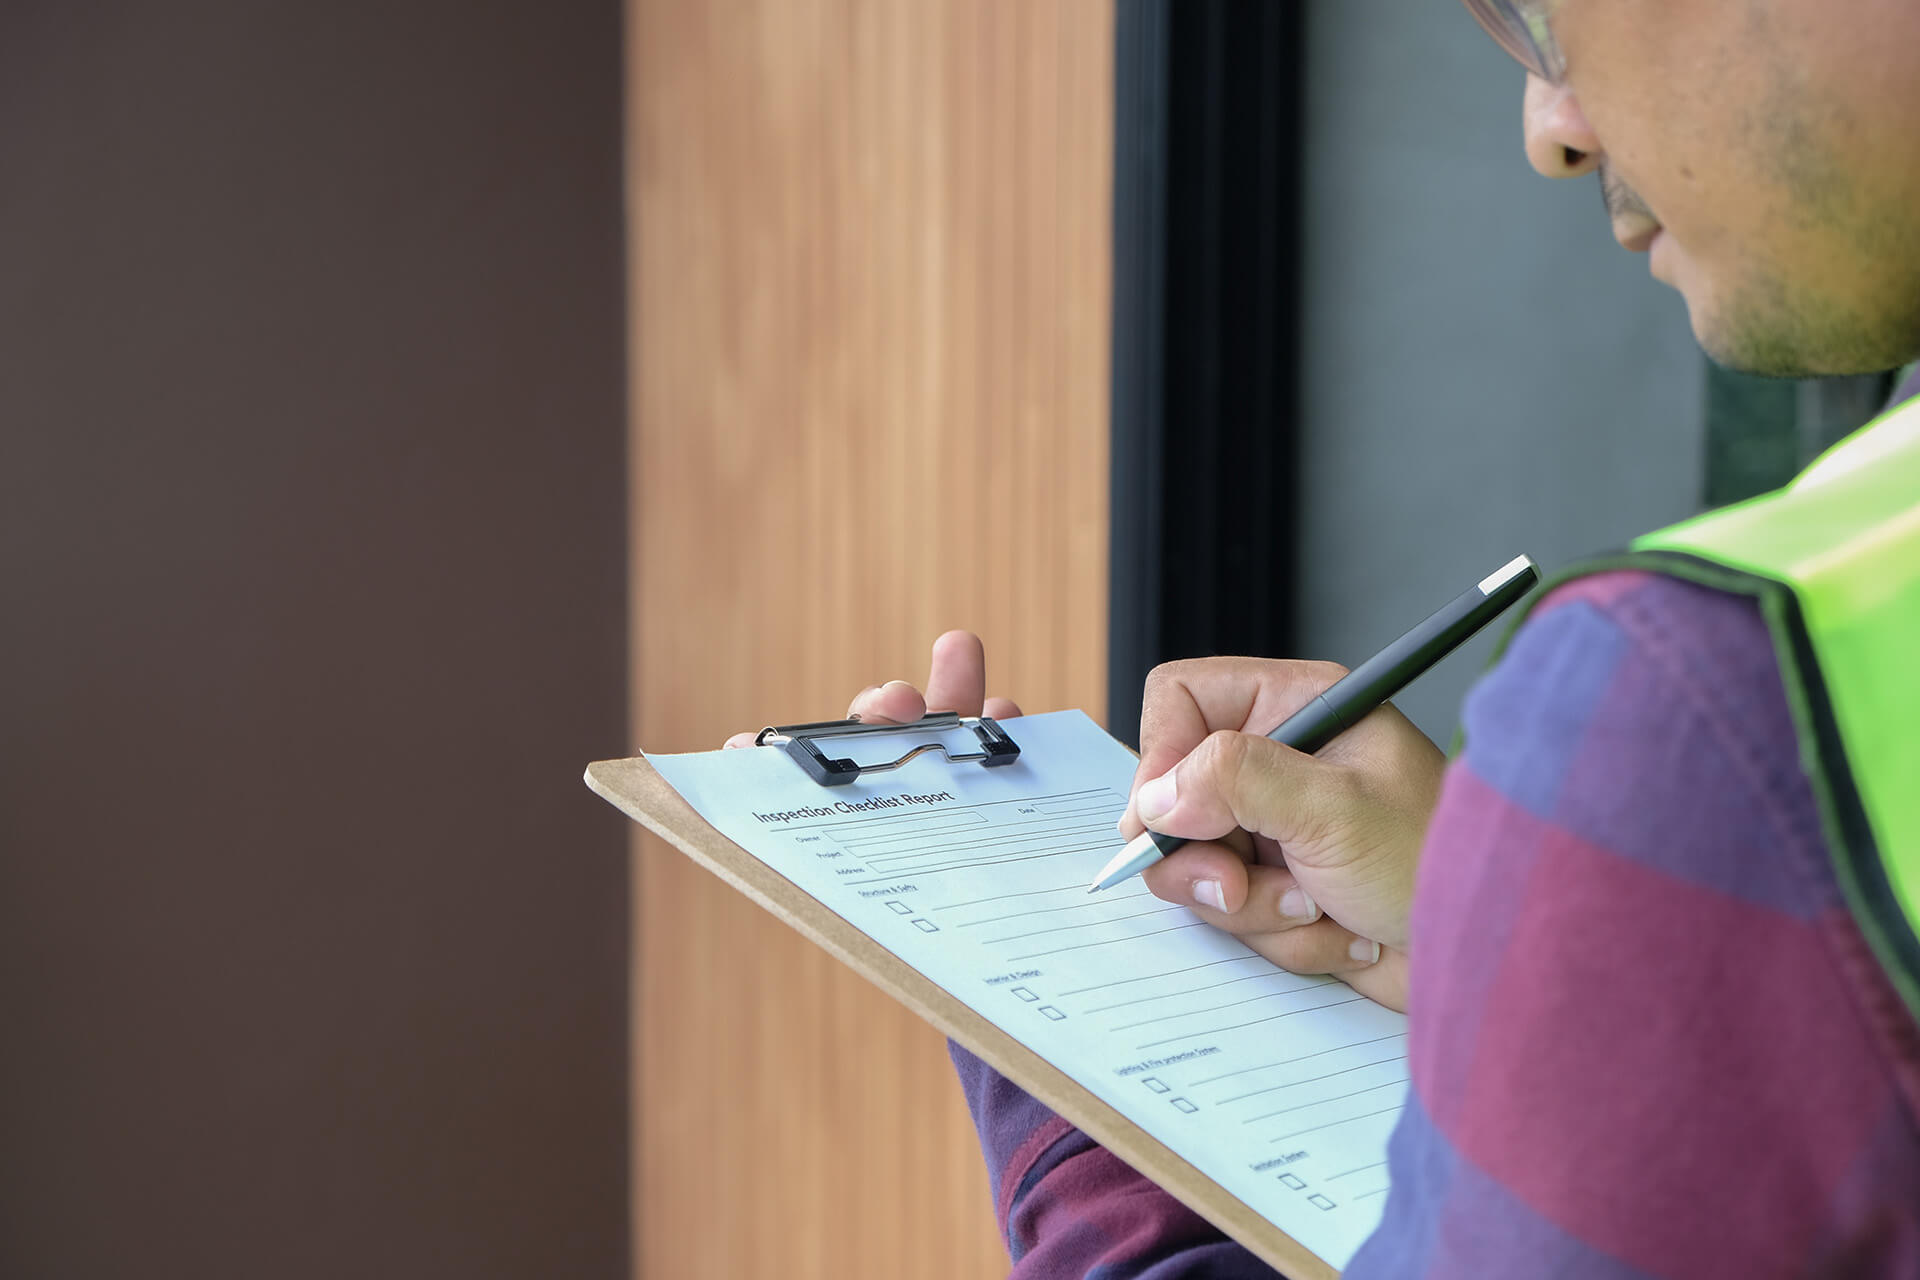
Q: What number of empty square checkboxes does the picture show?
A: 8